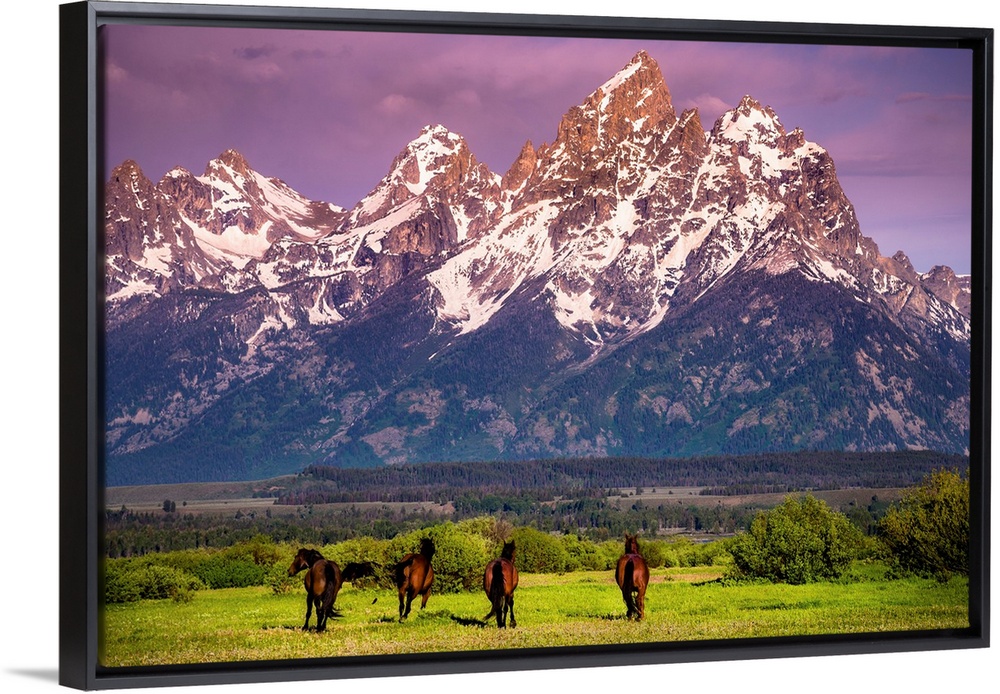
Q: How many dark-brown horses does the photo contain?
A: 4